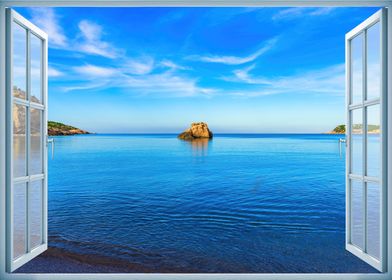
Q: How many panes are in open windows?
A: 12